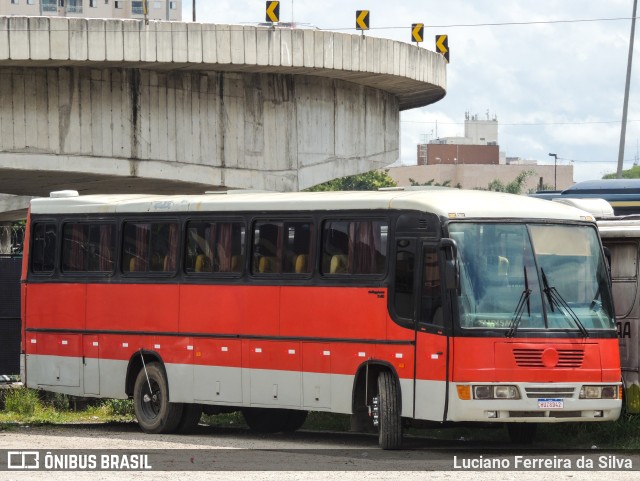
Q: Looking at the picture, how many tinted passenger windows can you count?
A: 6